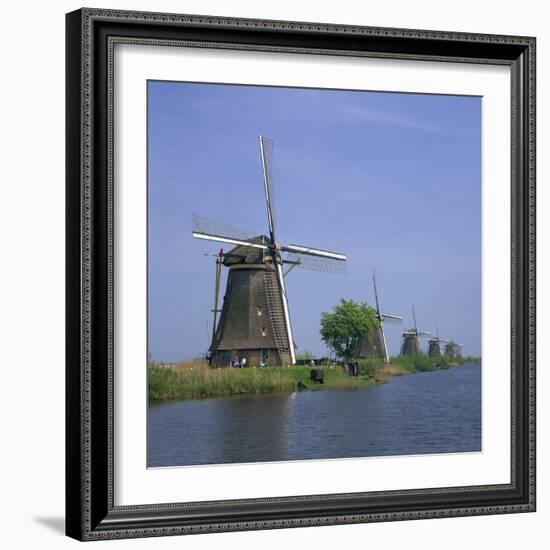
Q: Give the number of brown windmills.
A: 5